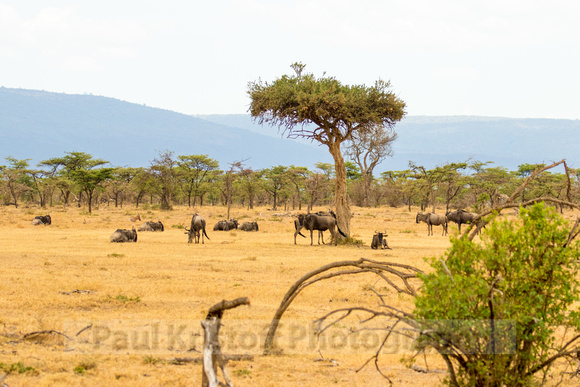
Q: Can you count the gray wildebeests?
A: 11